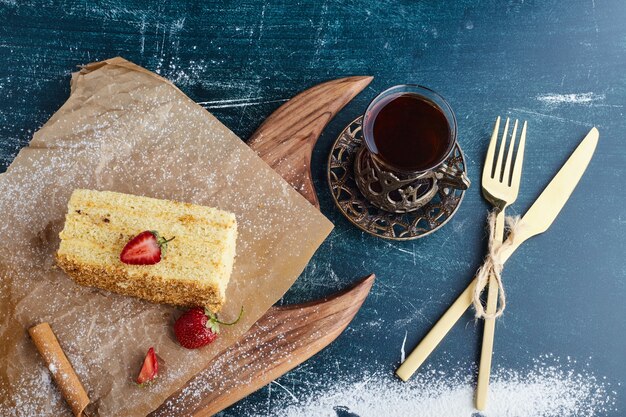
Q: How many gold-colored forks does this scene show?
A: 1